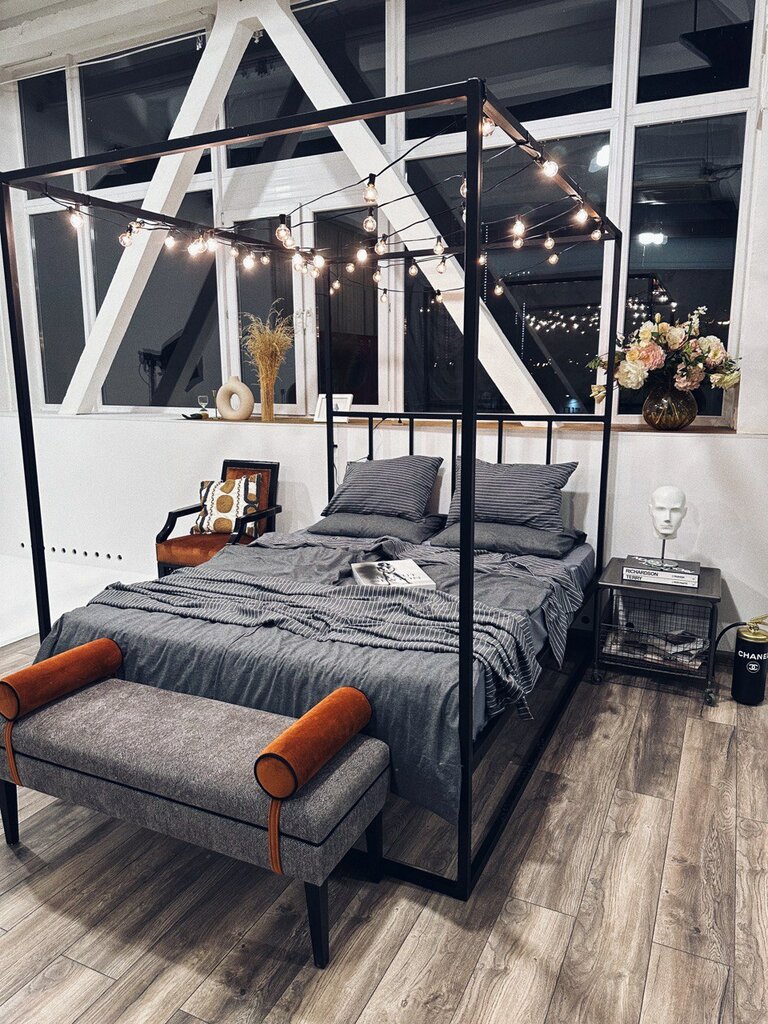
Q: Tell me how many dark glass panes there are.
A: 11